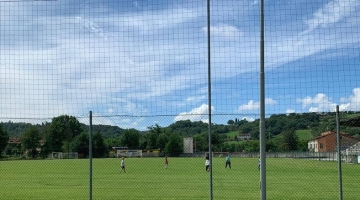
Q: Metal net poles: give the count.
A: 4